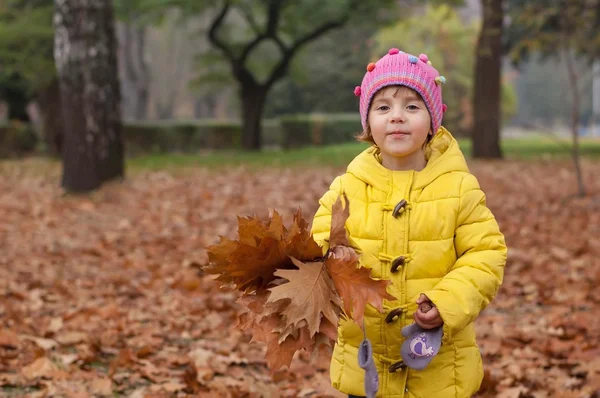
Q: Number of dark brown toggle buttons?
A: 4